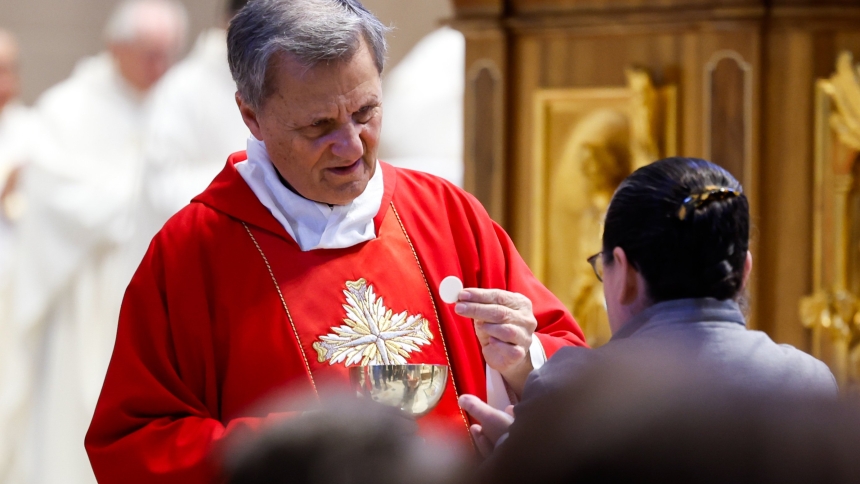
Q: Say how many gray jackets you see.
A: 1